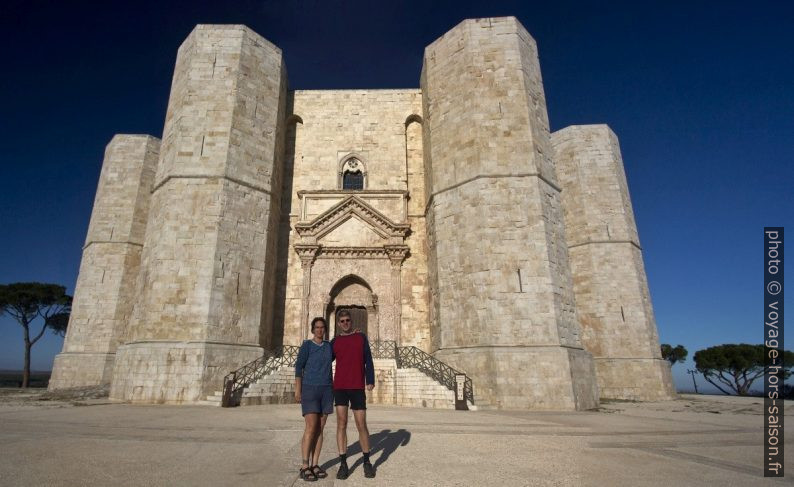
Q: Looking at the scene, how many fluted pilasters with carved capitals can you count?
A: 2